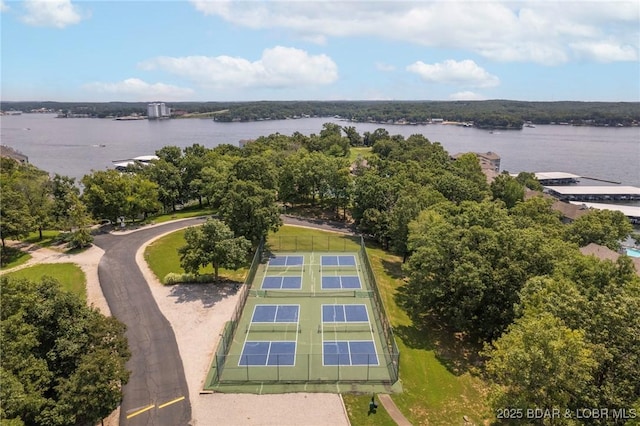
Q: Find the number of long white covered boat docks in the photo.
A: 3